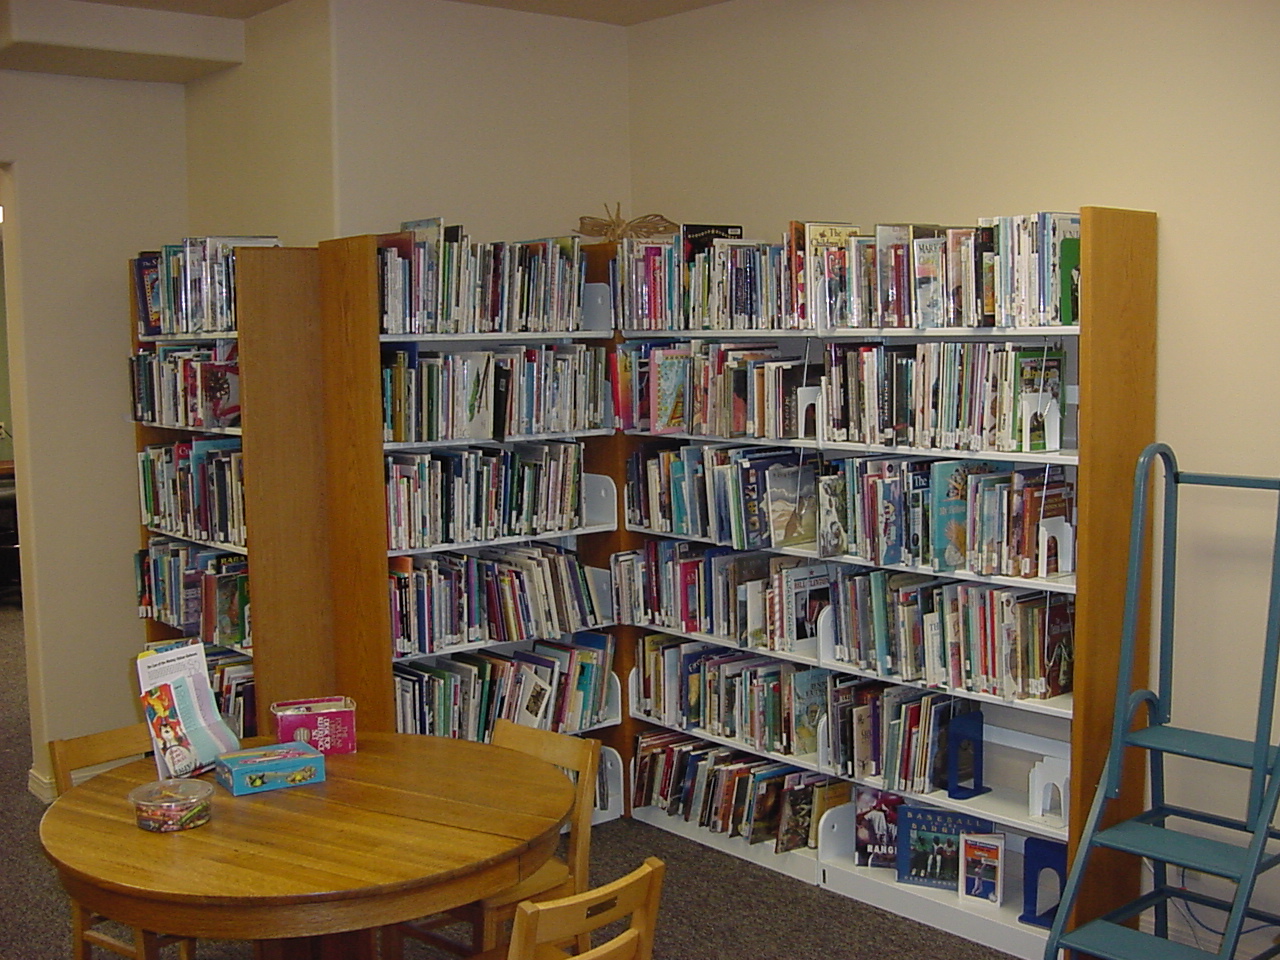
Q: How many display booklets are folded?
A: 1